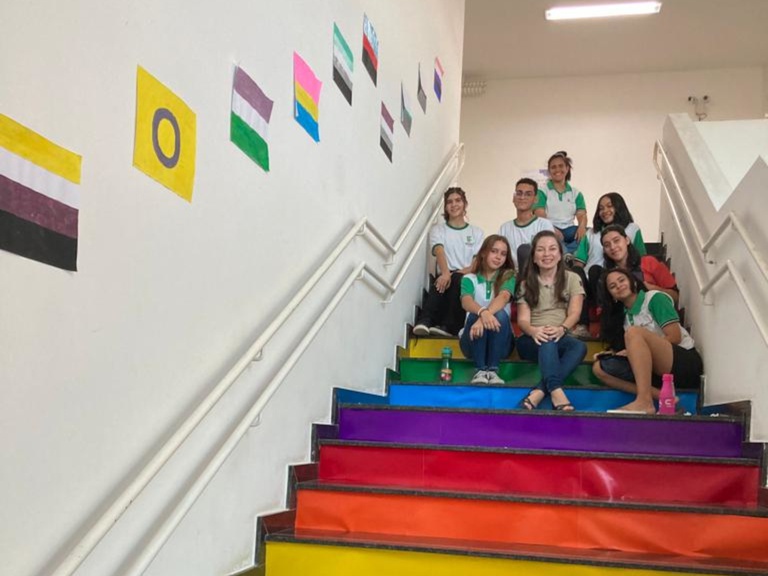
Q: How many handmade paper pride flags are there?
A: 10